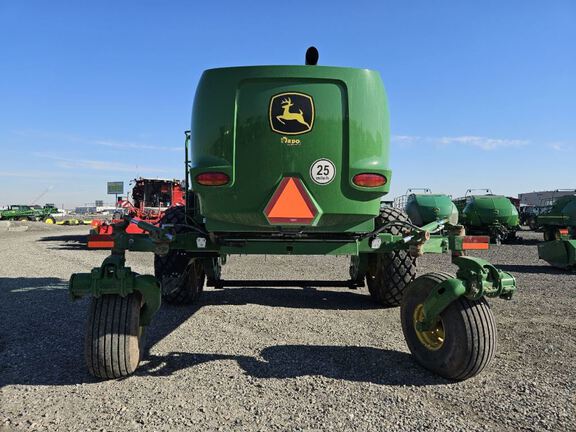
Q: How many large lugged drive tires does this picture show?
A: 2